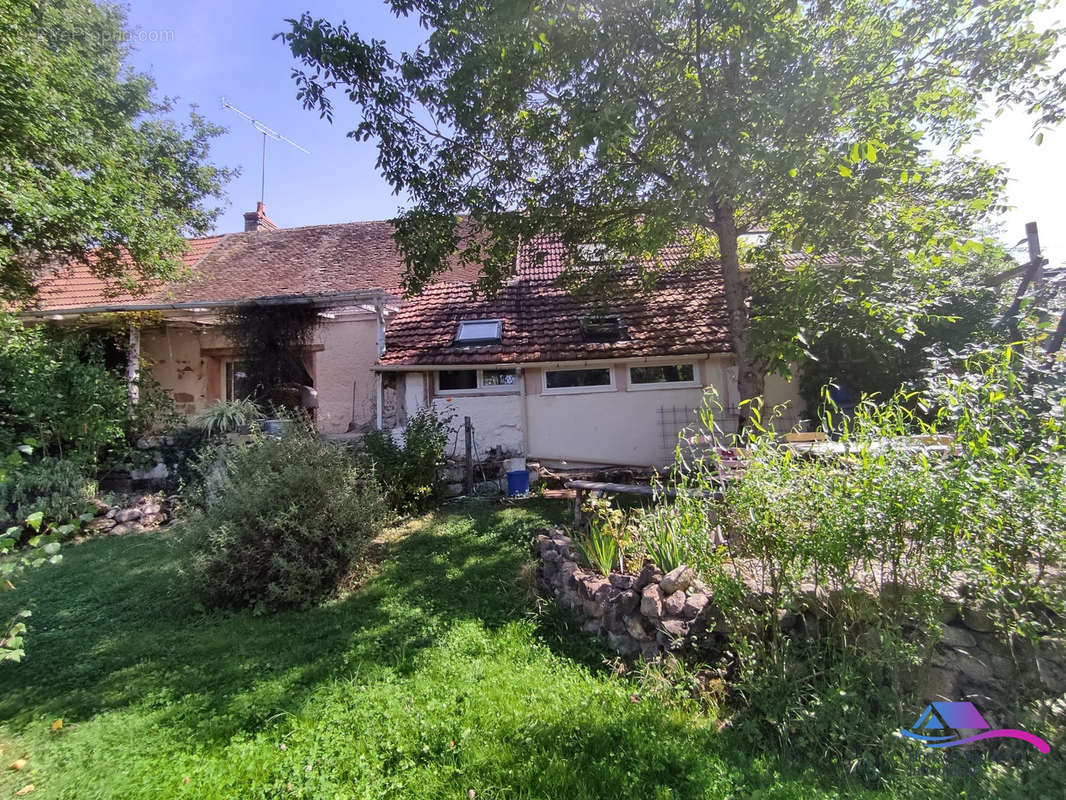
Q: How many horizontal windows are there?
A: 3